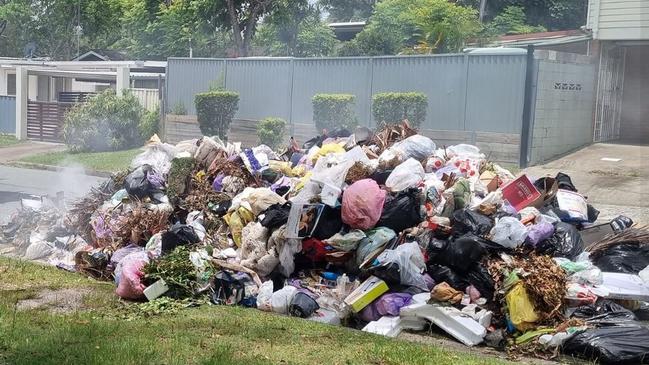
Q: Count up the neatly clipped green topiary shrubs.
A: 4